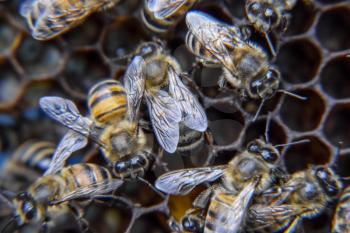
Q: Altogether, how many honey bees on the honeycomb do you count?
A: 12